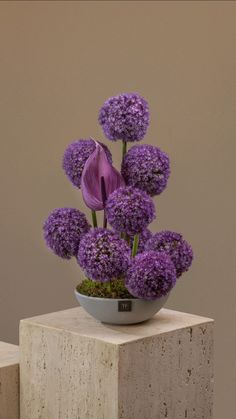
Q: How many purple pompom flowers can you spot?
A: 9